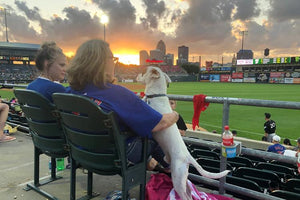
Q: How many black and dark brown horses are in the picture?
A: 0